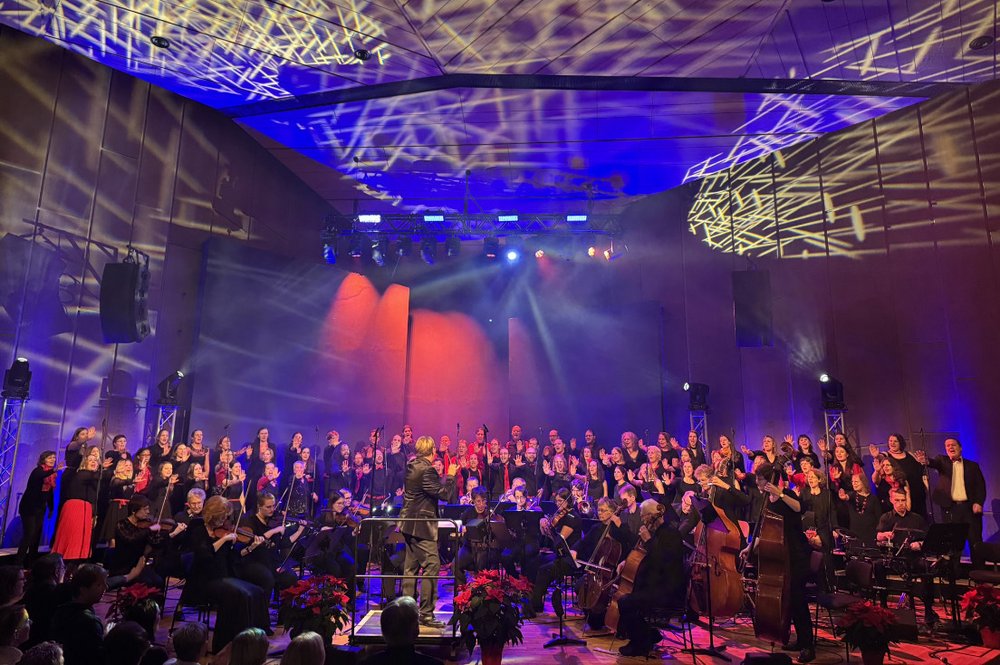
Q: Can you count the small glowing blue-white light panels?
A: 4